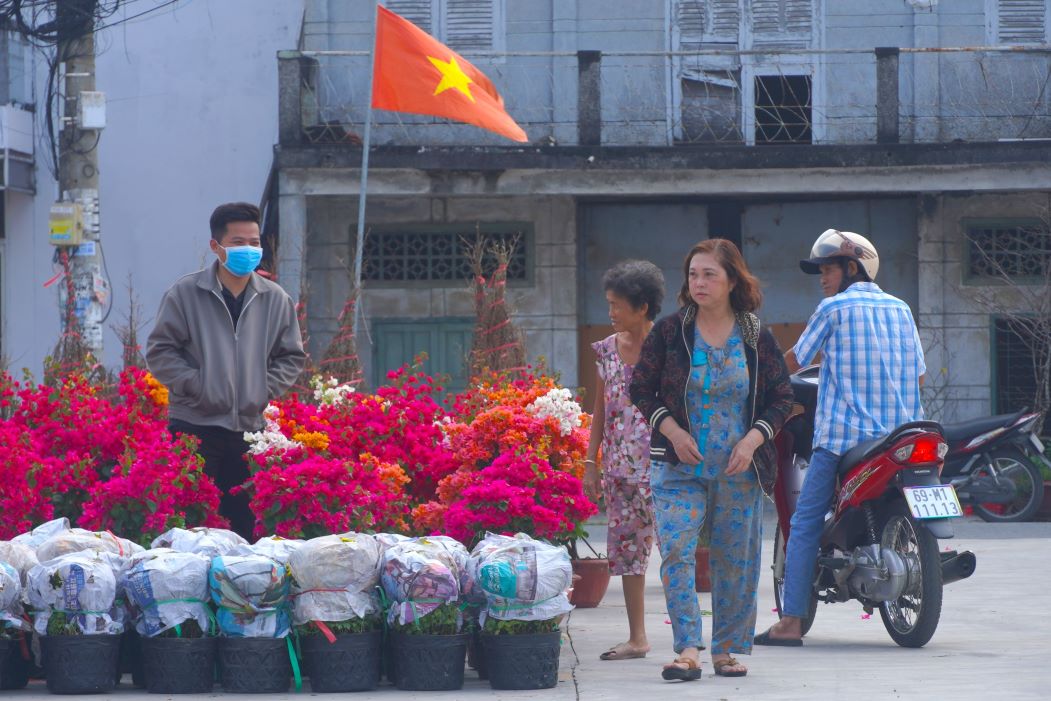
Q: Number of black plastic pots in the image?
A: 7